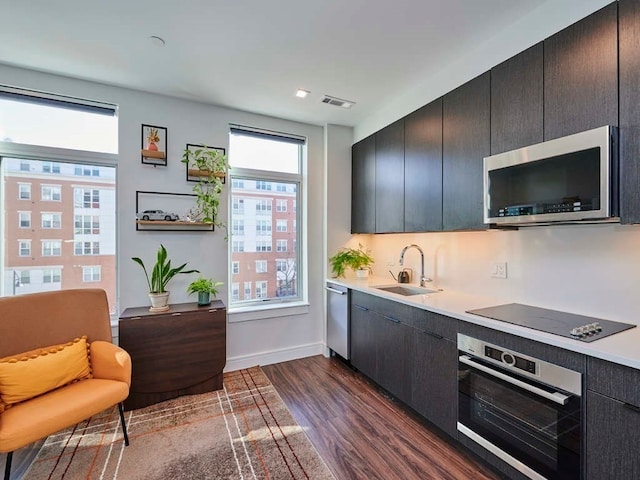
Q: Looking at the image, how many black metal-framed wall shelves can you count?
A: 3